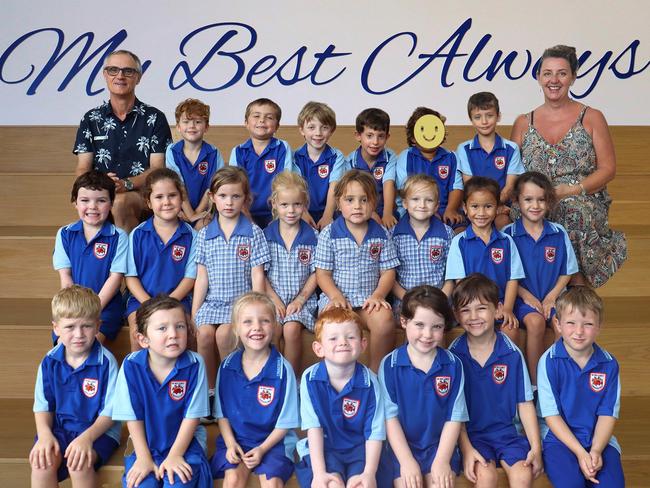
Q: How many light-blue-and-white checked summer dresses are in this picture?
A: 4